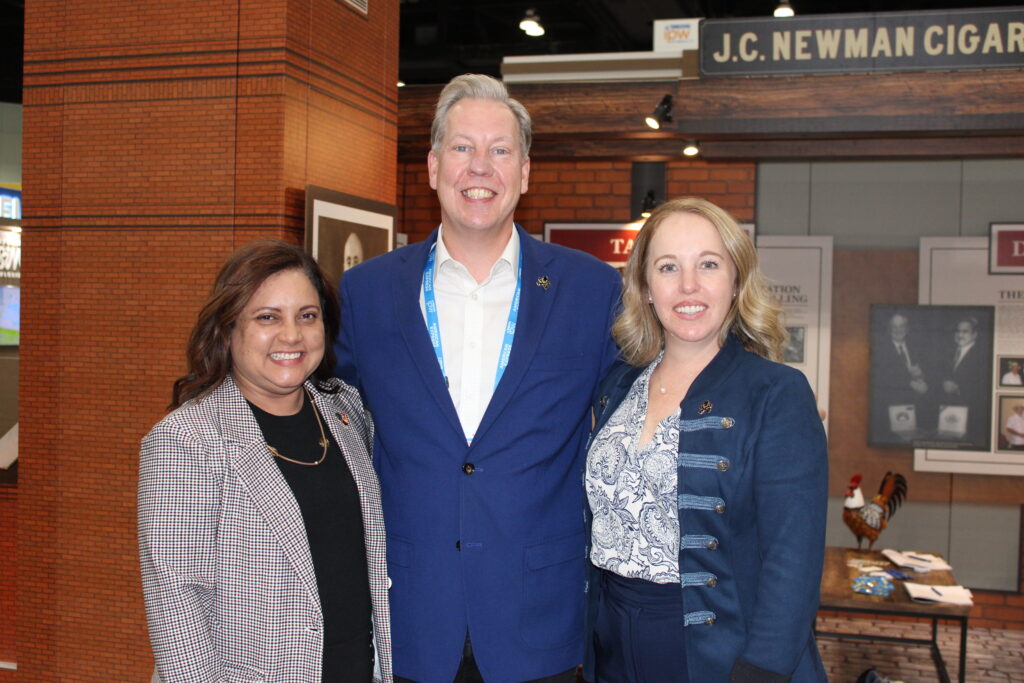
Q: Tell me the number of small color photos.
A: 2